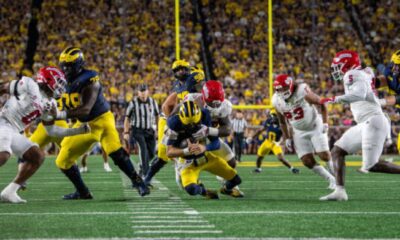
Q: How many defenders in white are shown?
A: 4